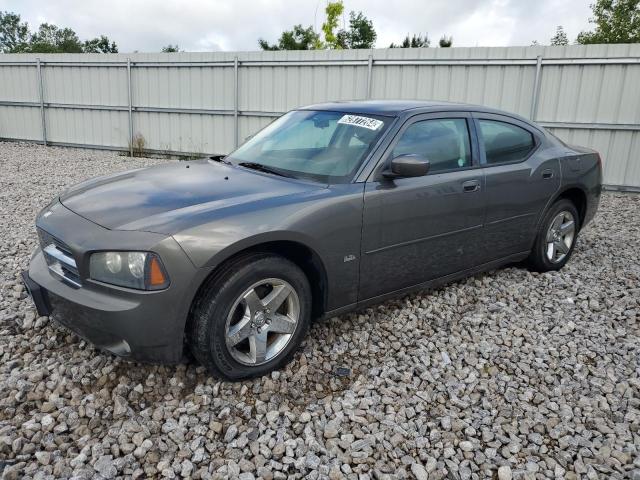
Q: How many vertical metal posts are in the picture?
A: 5